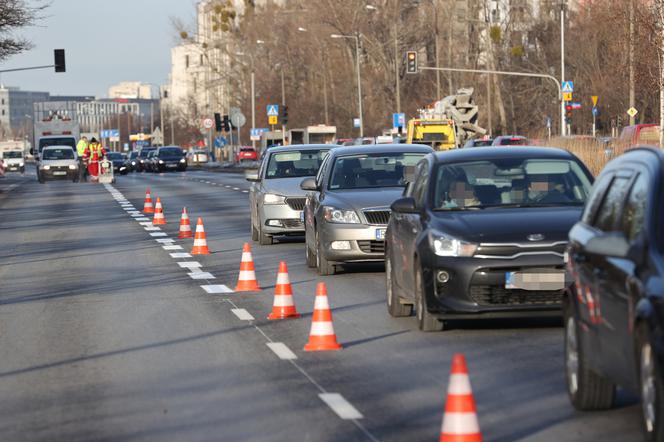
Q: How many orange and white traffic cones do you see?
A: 8